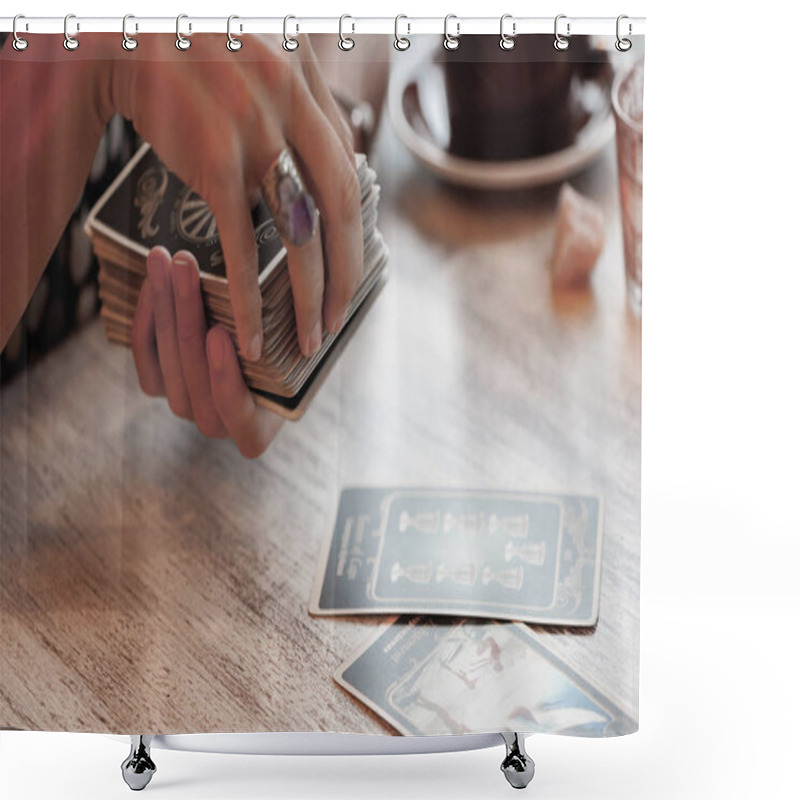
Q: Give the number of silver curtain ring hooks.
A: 12